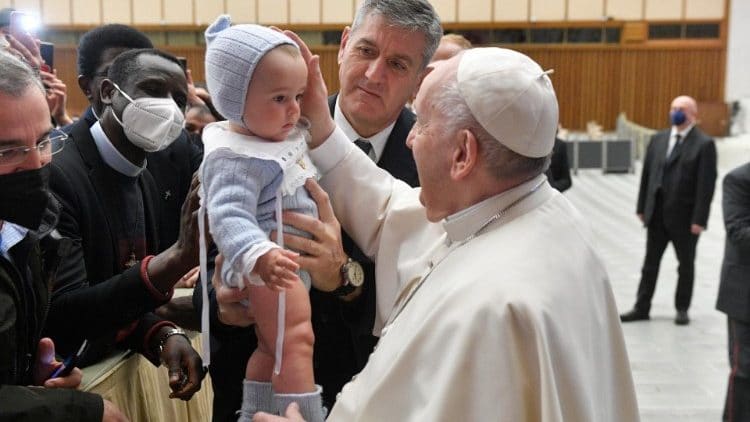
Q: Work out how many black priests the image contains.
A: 2